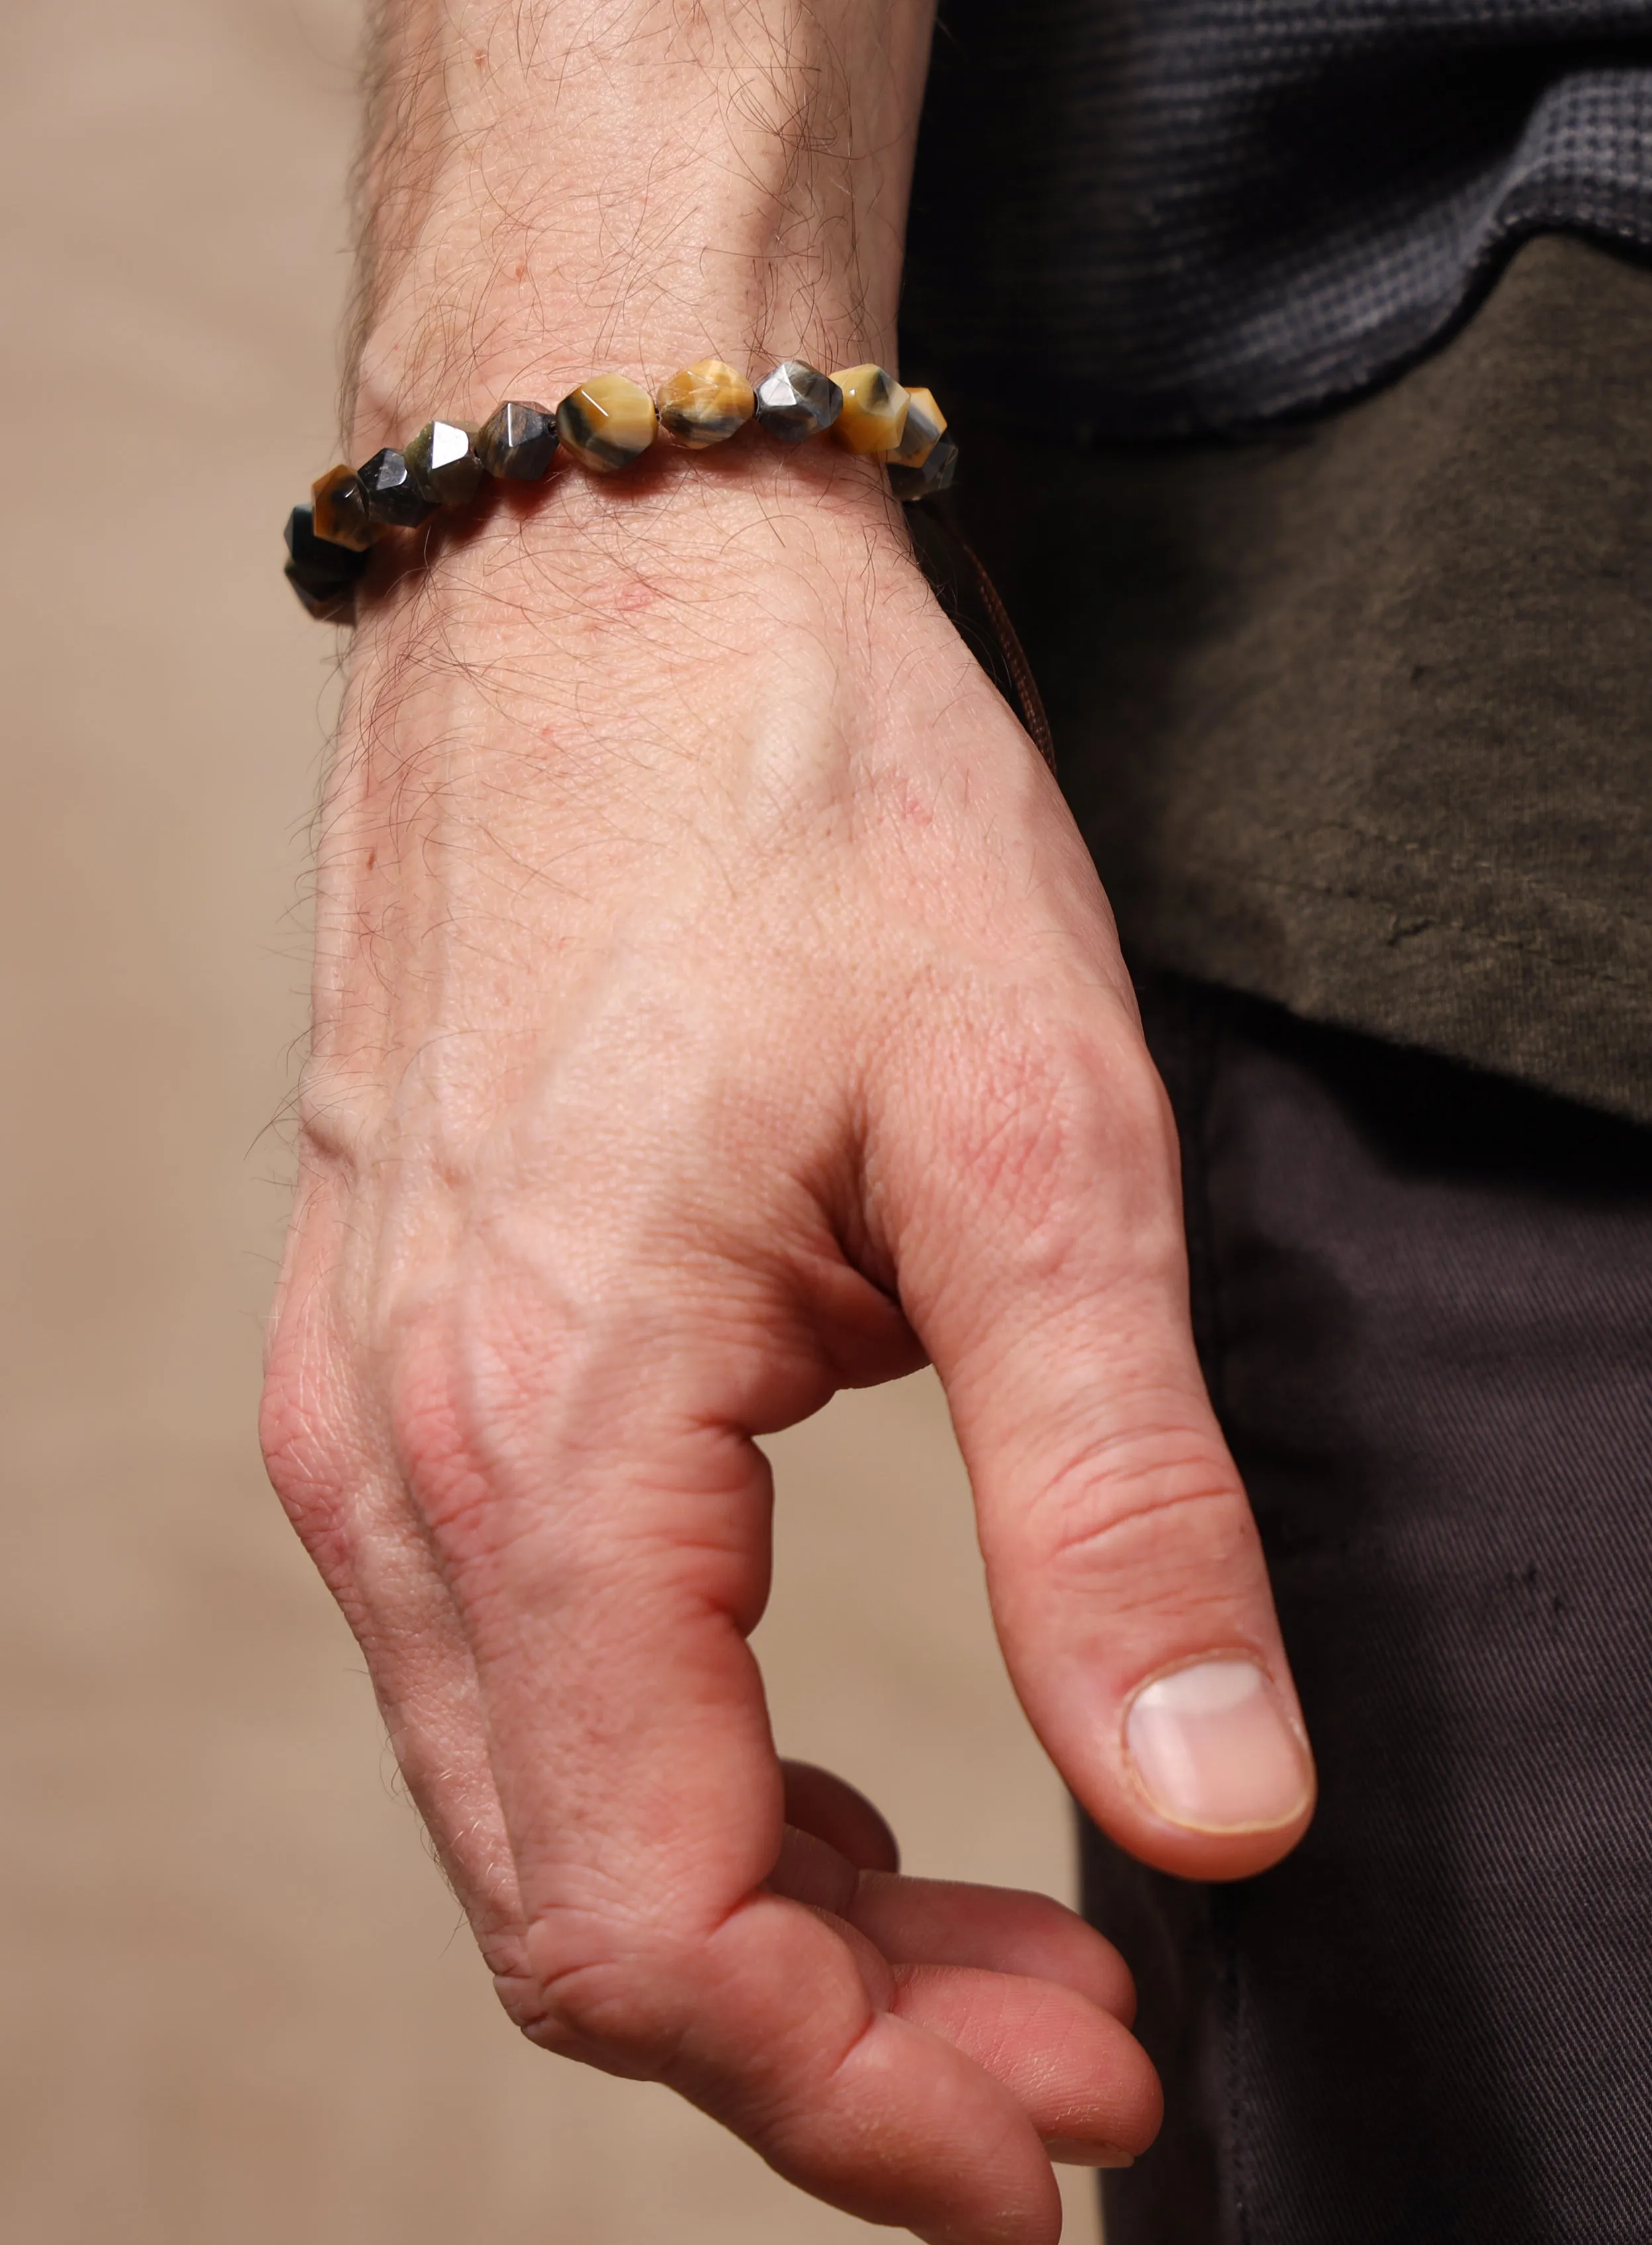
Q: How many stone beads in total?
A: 12